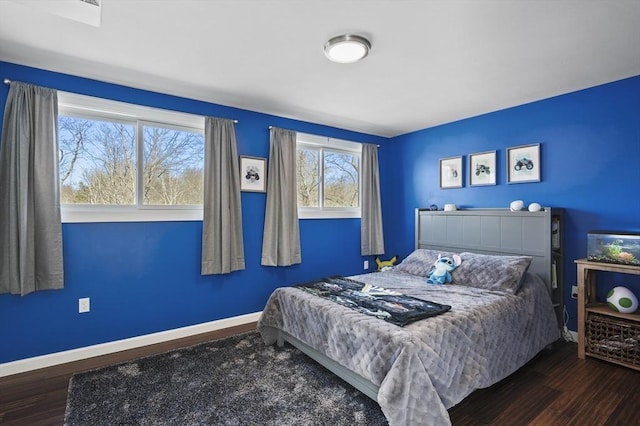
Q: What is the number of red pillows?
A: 0